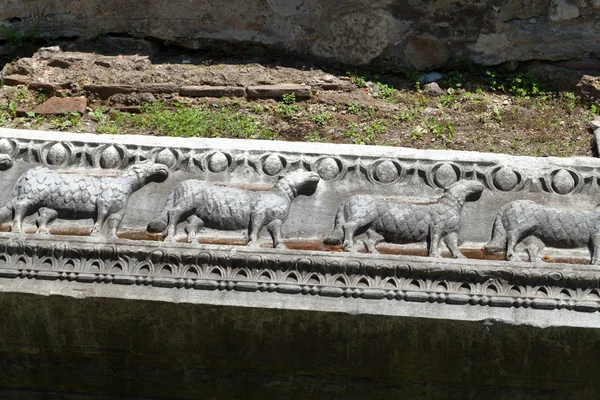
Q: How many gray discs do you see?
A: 11